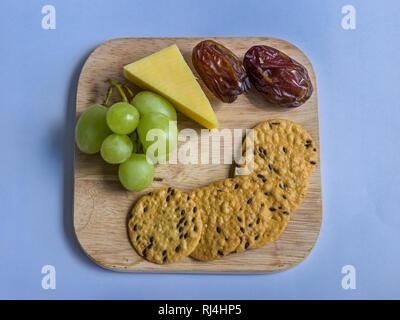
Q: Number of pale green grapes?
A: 6